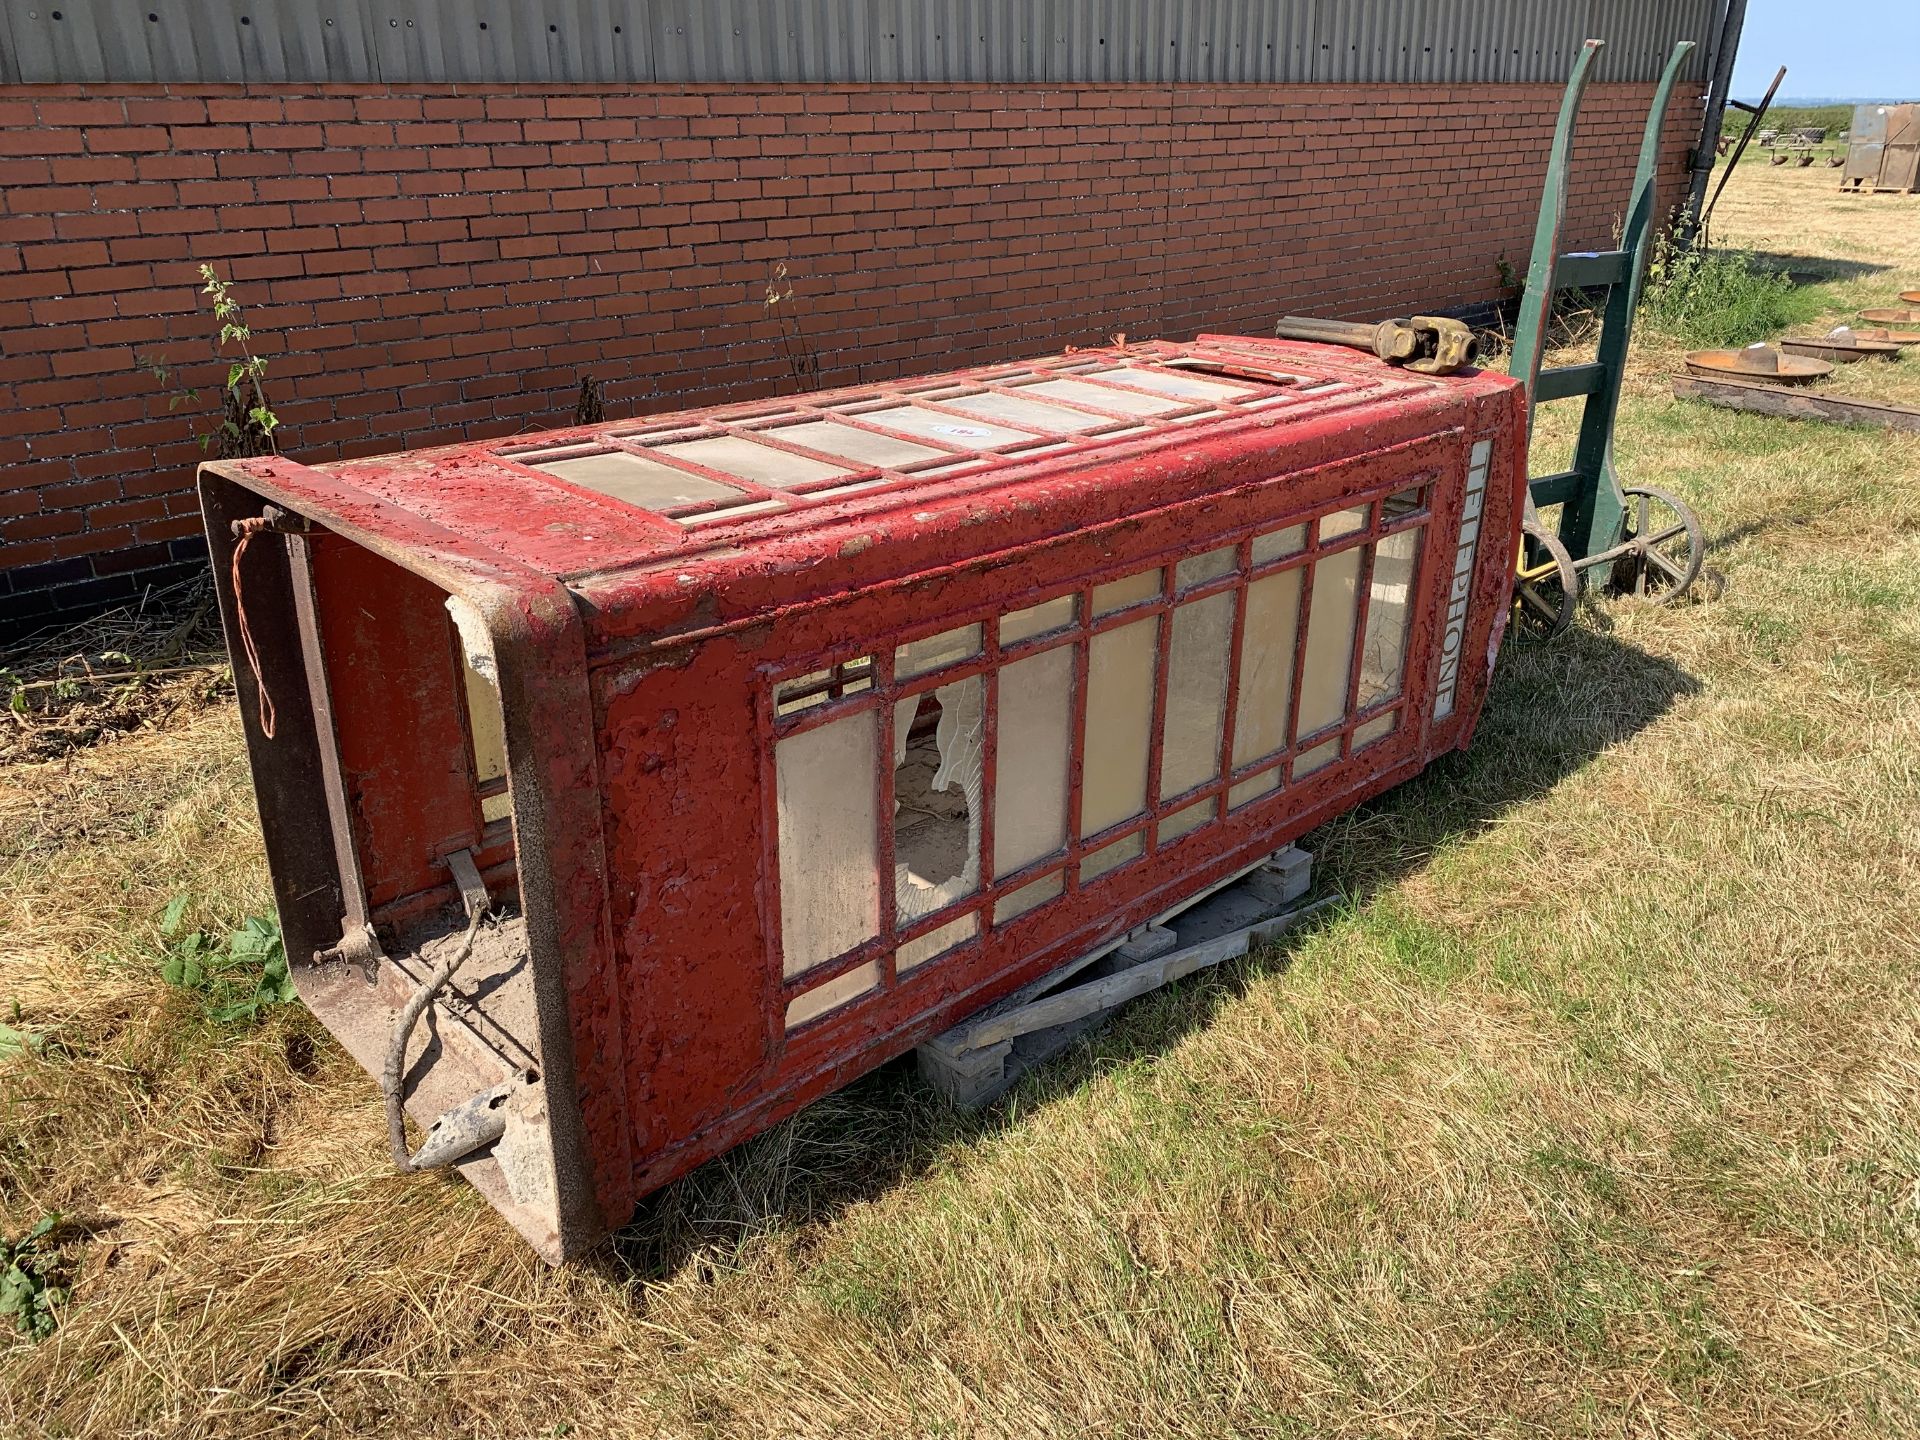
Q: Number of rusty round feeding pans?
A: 5